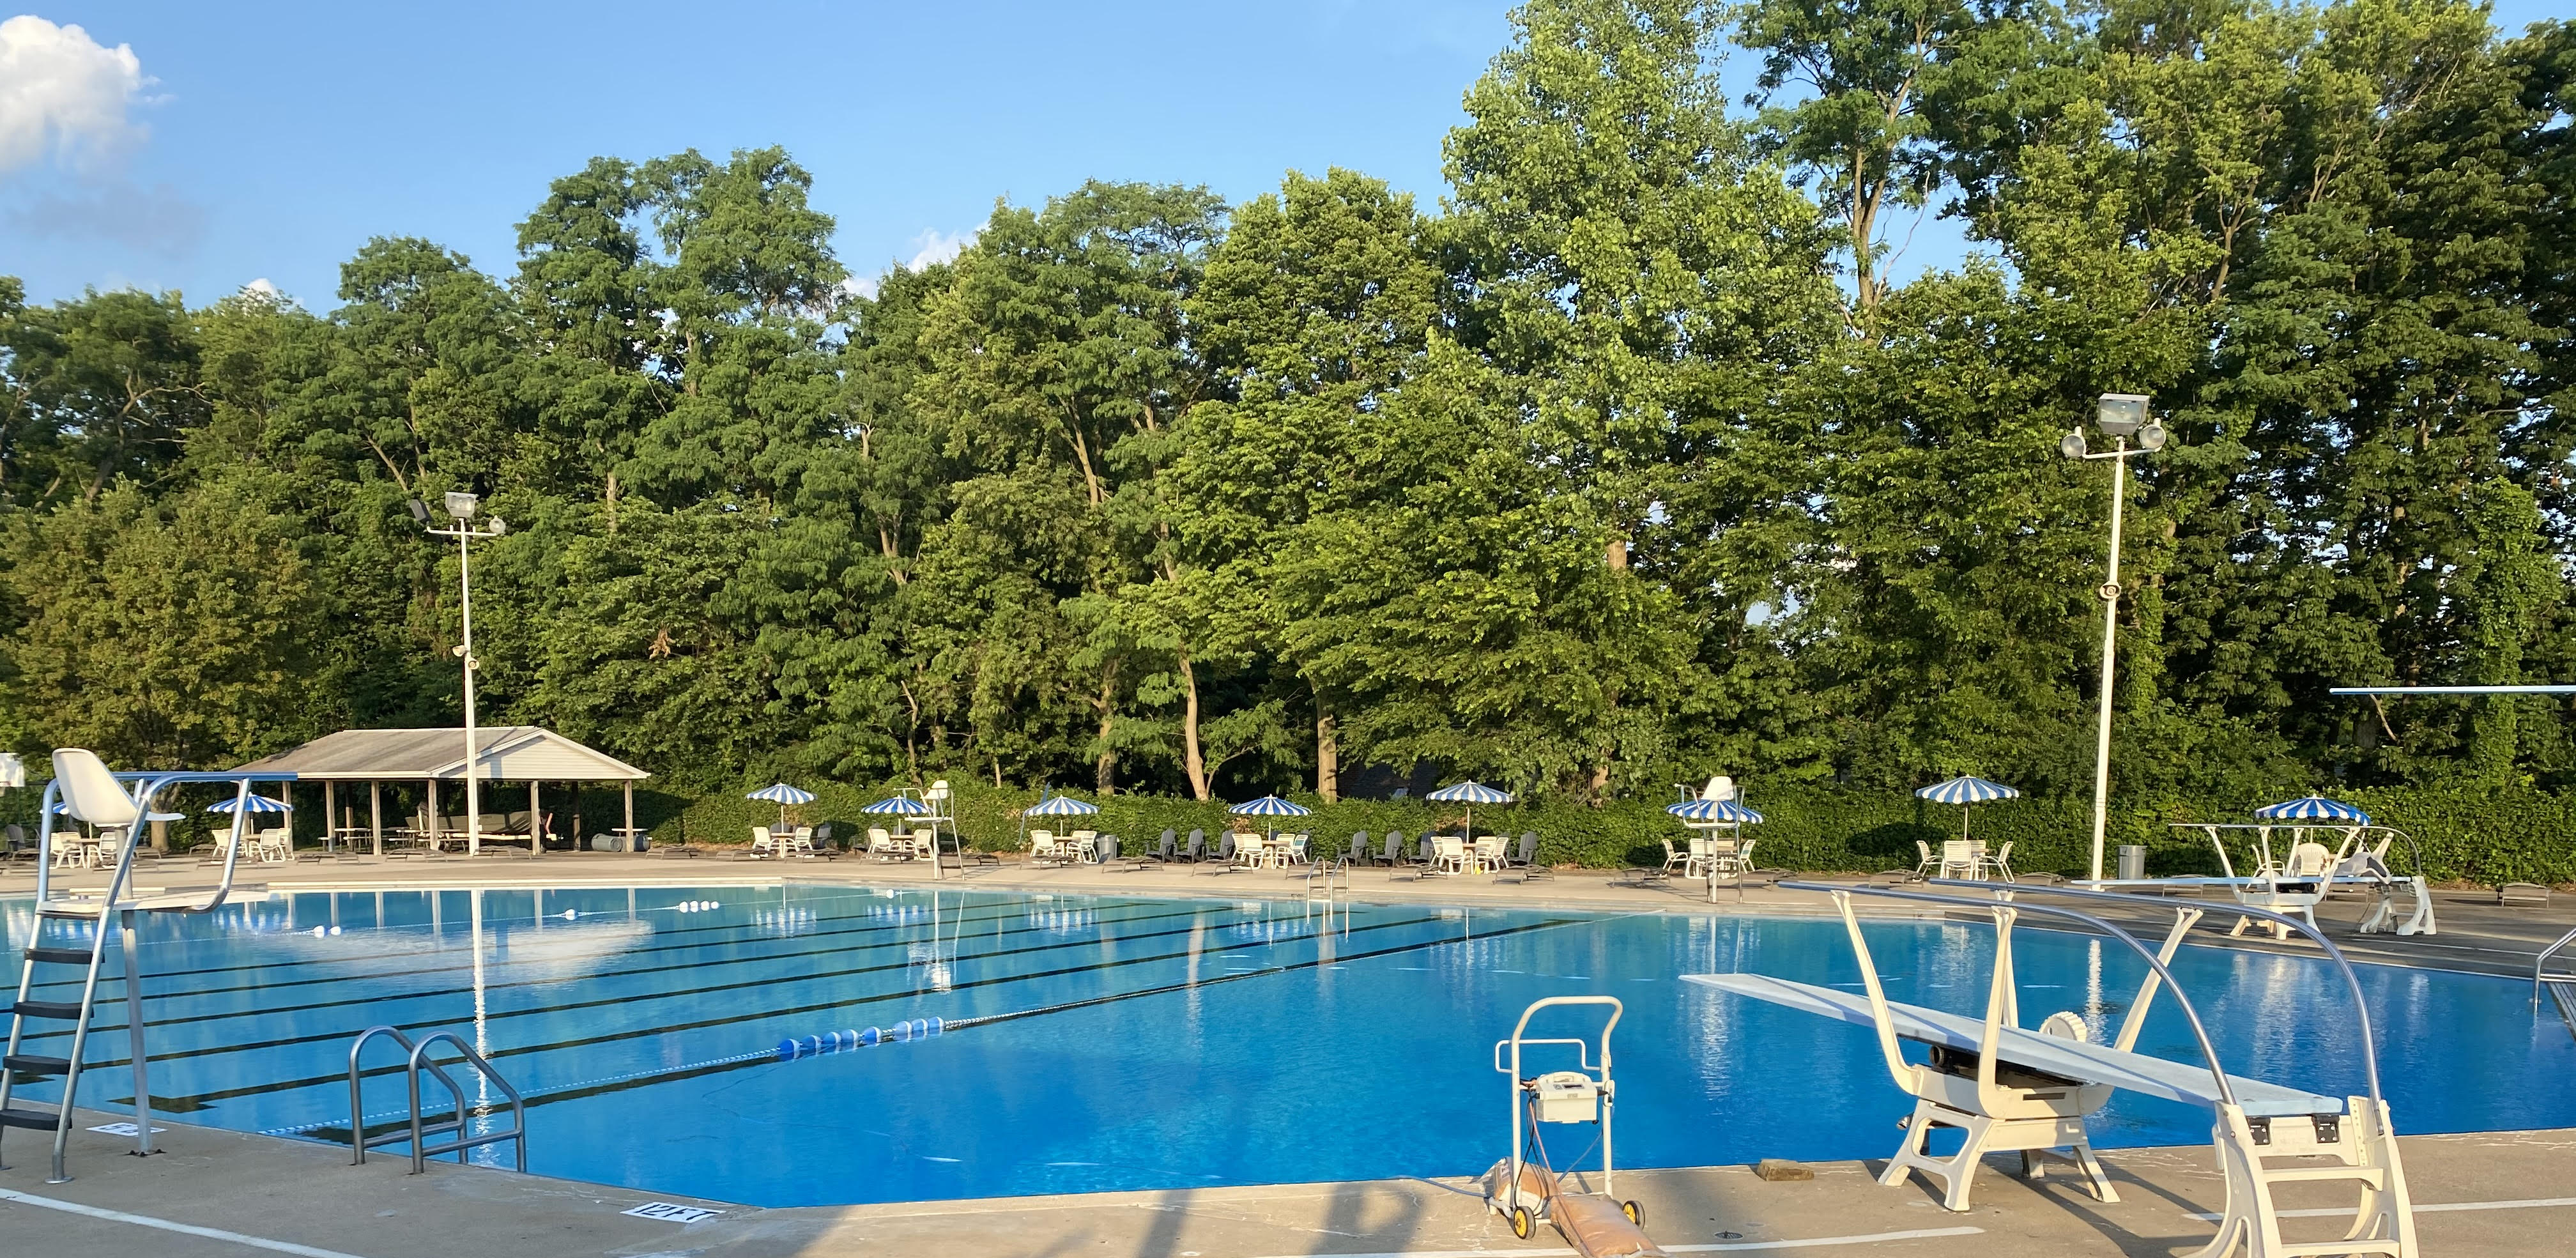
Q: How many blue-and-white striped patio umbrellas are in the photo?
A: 10